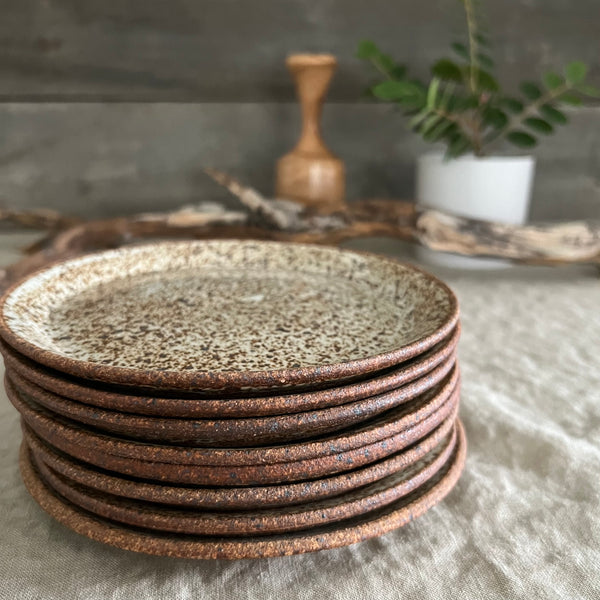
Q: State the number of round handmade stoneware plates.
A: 8